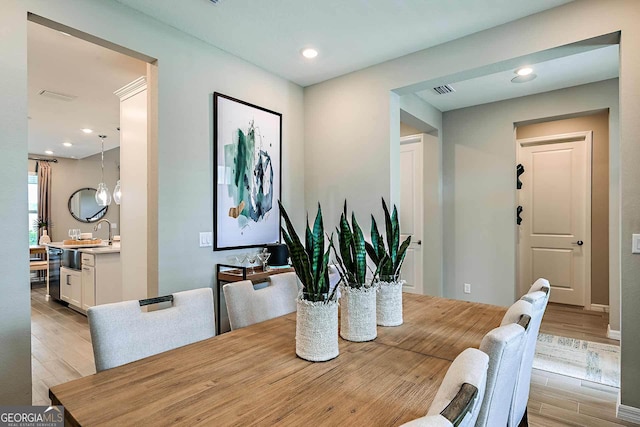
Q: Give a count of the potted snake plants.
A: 3